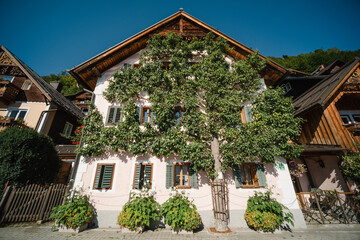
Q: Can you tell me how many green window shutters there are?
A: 12